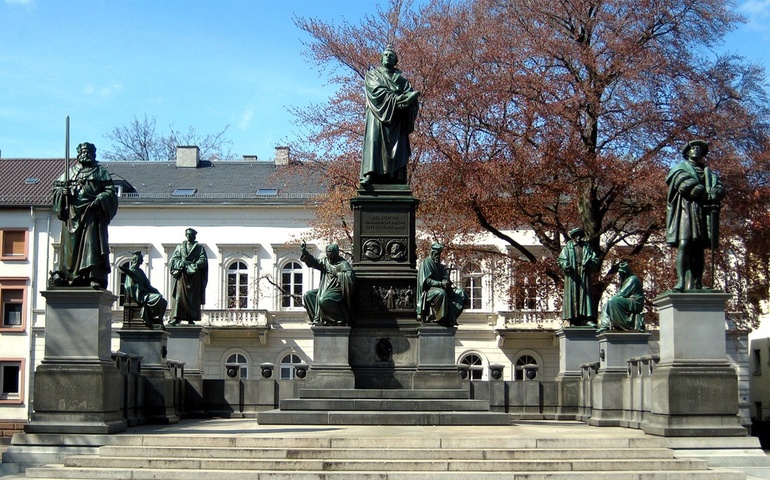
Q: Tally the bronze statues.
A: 9